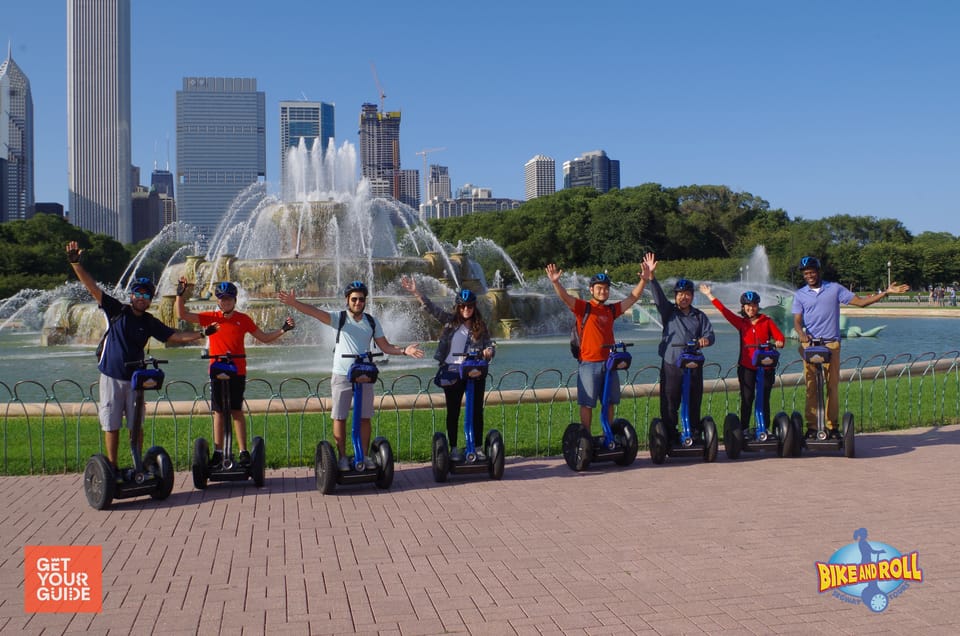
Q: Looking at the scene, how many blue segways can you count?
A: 5